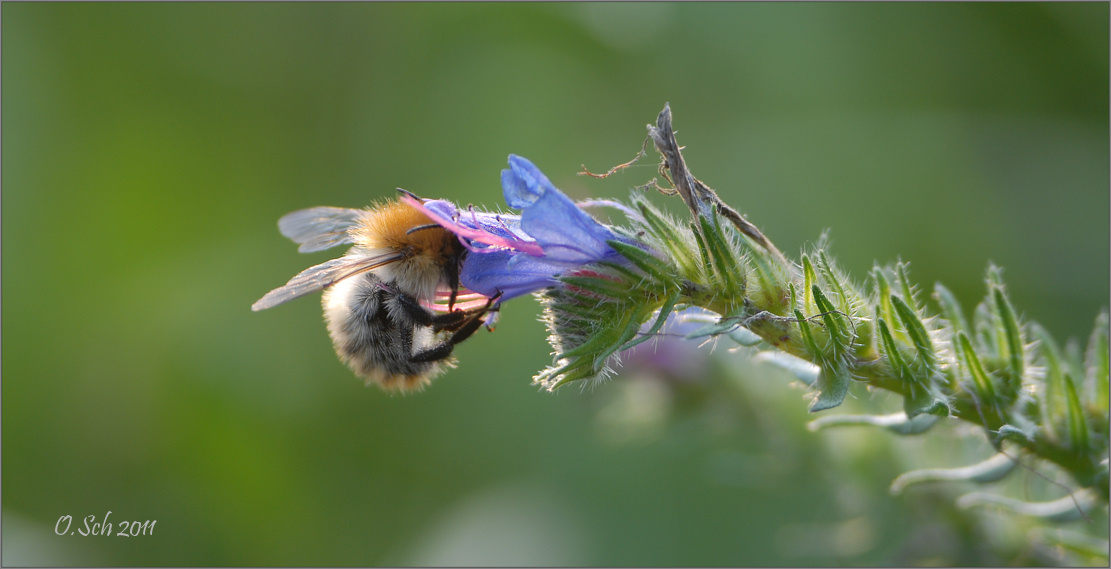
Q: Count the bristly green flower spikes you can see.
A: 1